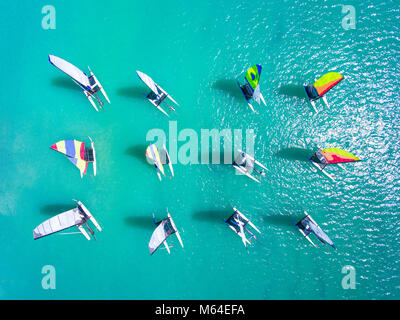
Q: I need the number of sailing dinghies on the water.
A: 12